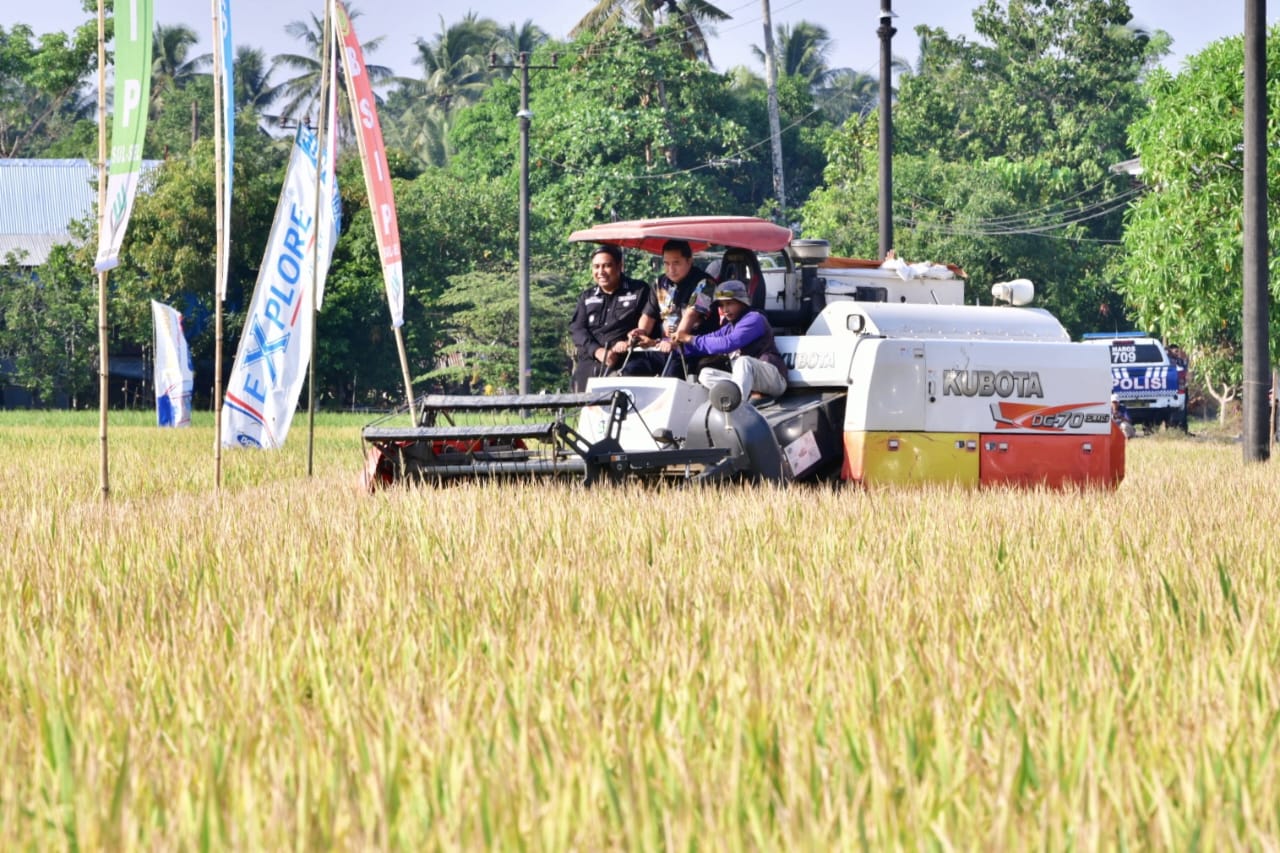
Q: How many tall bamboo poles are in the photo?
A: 4